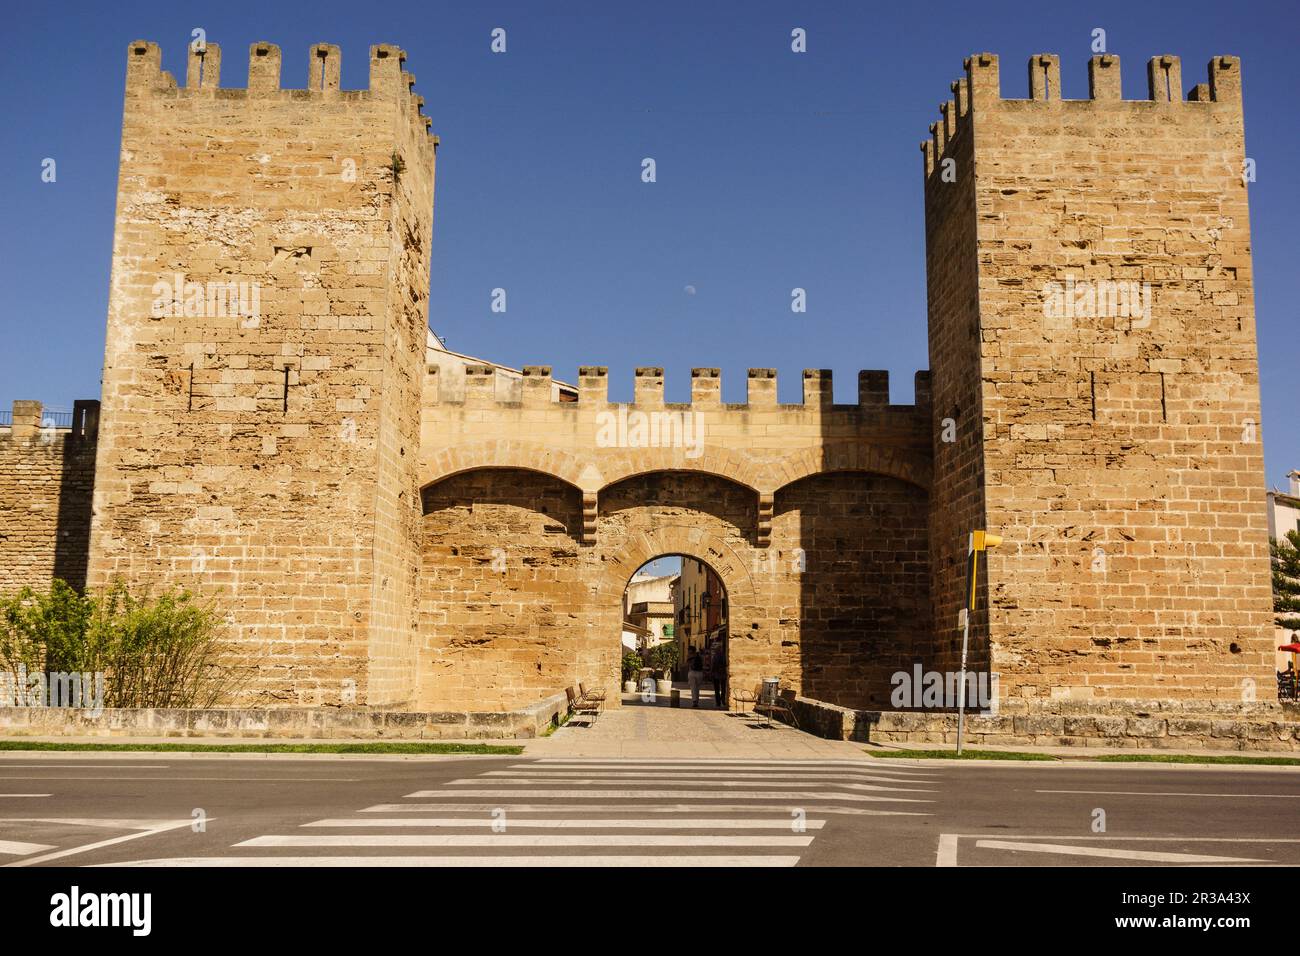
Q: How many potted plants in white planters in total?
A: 2